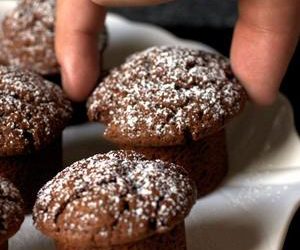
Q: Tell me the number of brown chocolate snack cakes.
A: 5